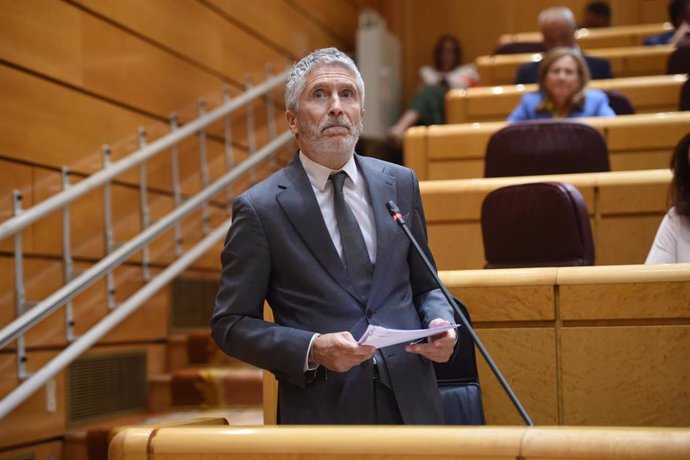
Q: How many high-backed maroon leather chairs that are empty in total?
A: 2